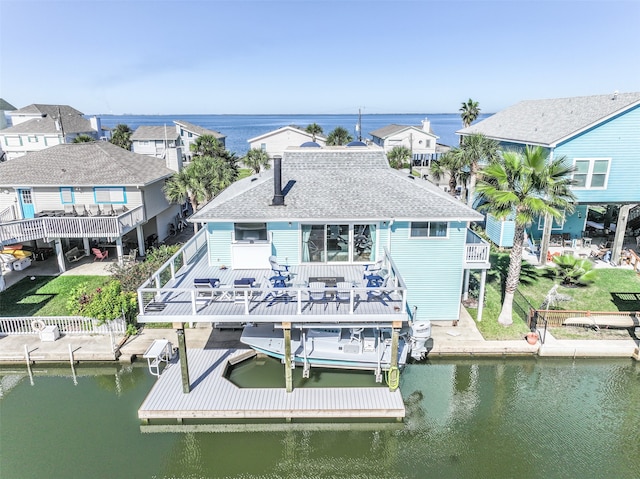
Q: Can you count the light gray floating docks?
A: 1